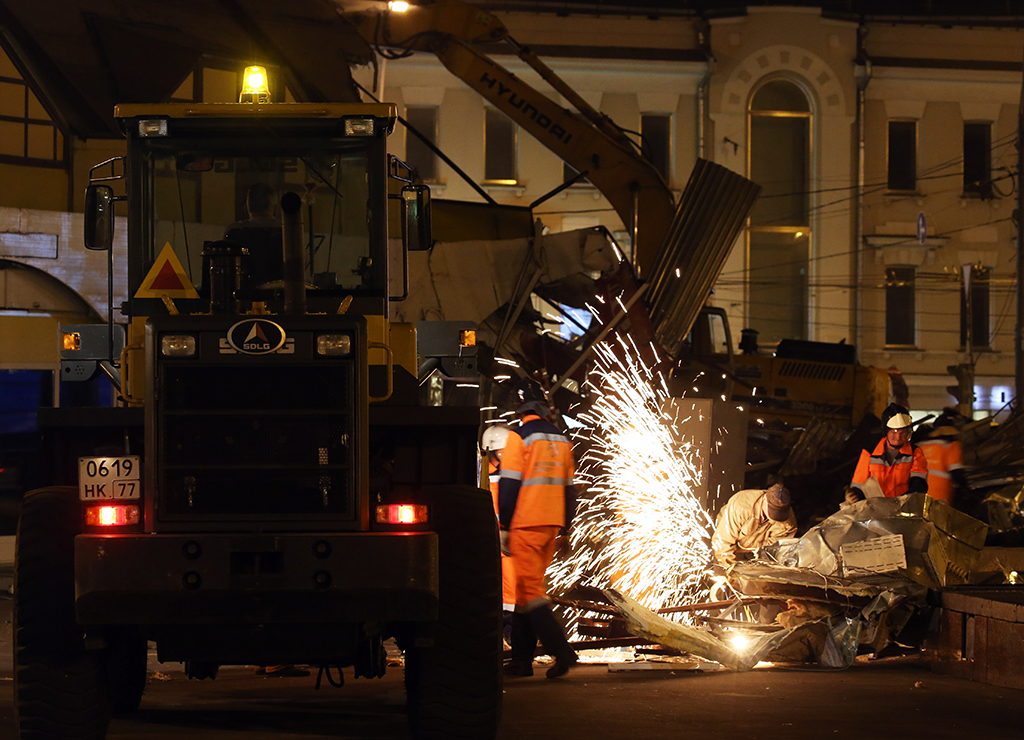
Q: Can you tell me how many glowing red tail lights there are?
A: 2